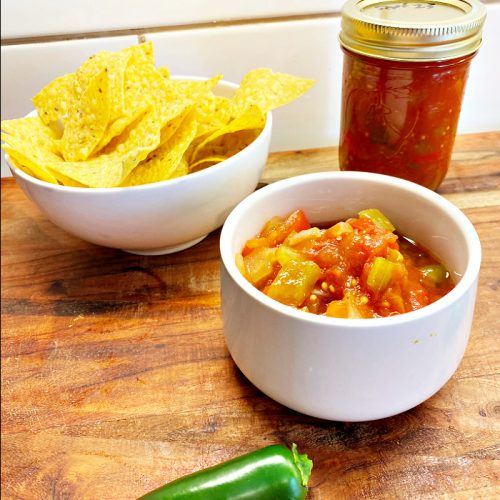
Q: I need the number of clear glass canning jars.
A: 1